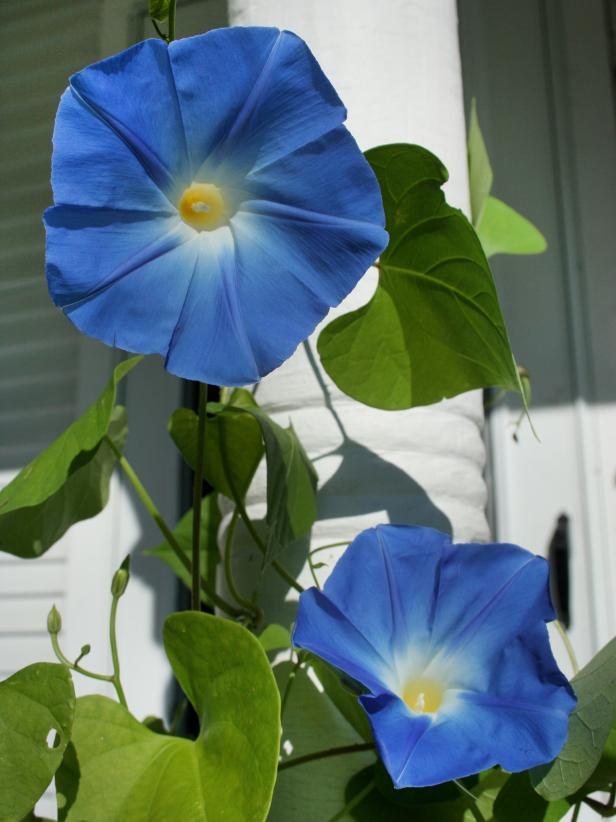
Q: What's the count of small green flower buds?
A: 3